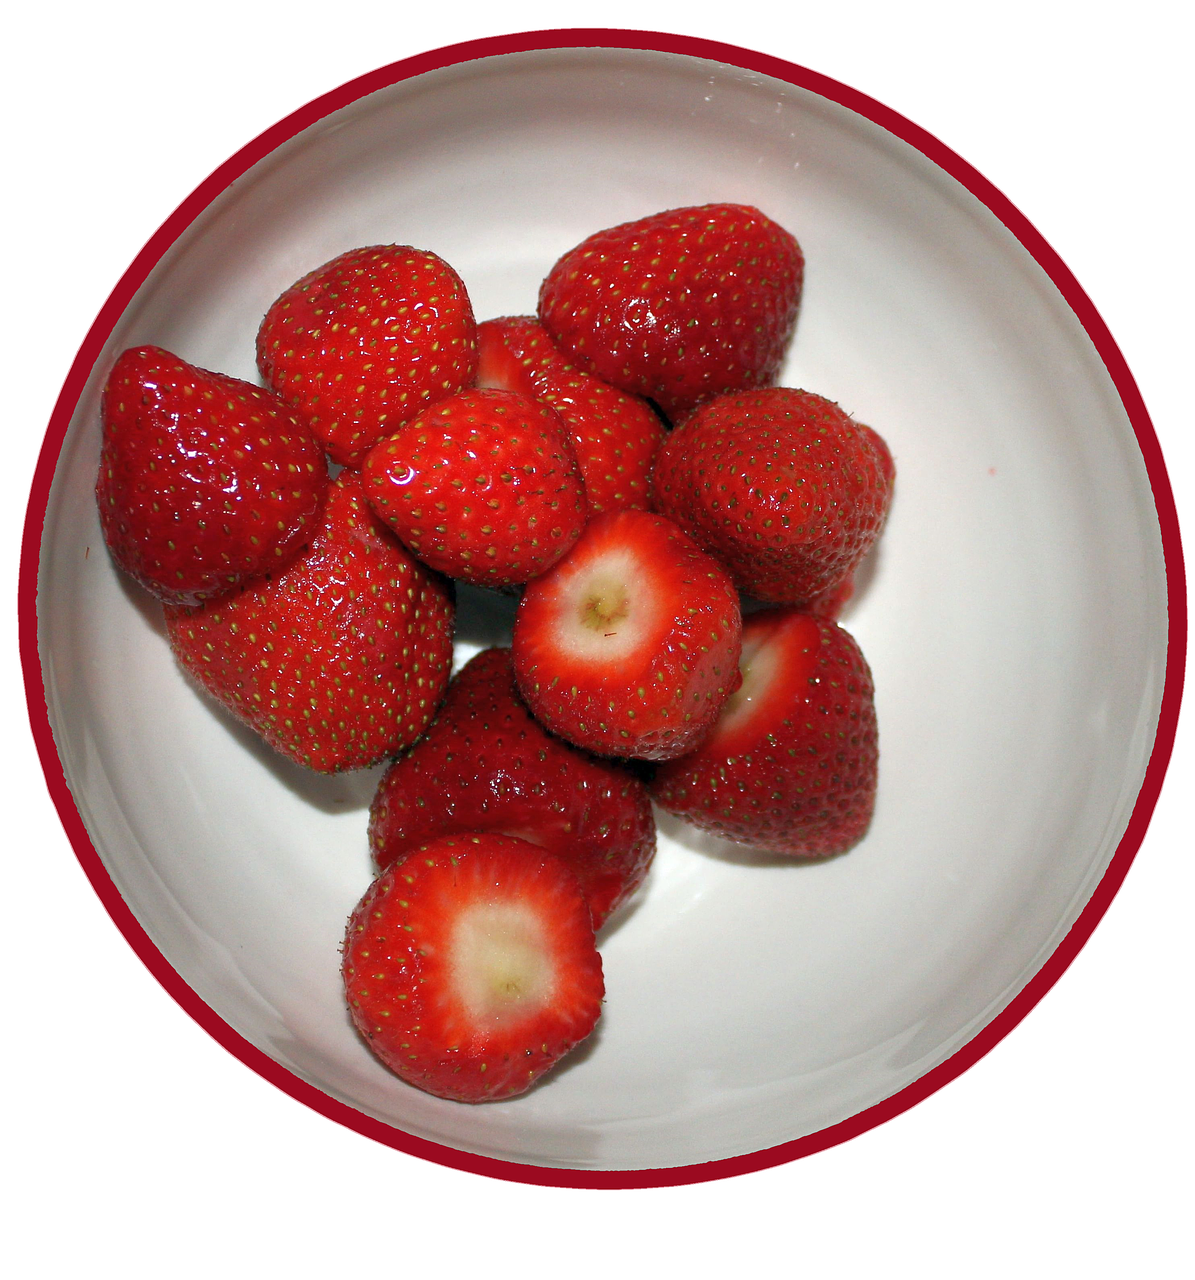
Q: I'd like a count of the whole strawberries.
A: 11